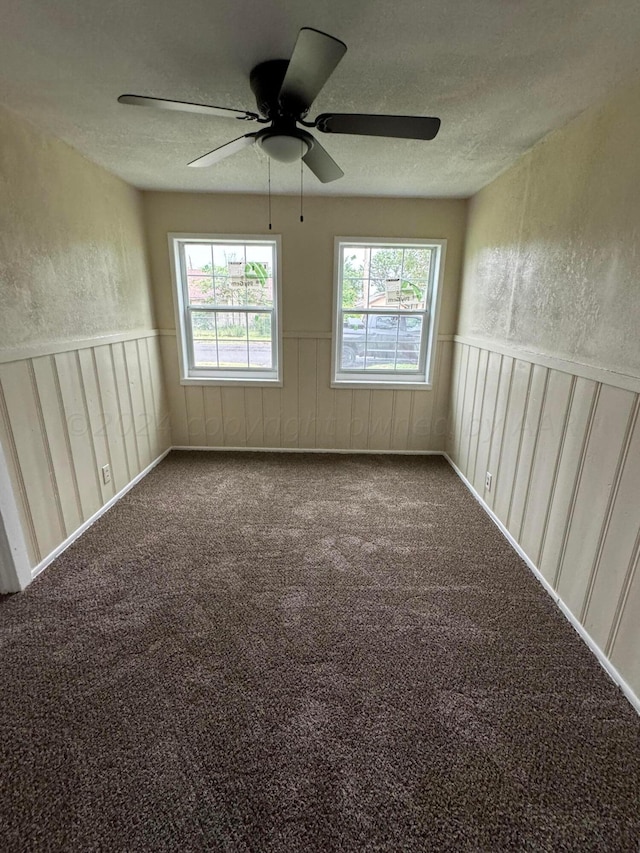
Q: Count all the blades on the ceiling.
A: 5